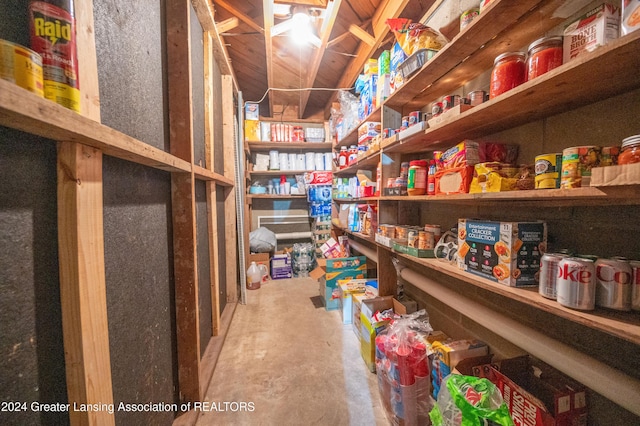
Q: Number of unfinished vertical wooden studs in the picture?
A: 4